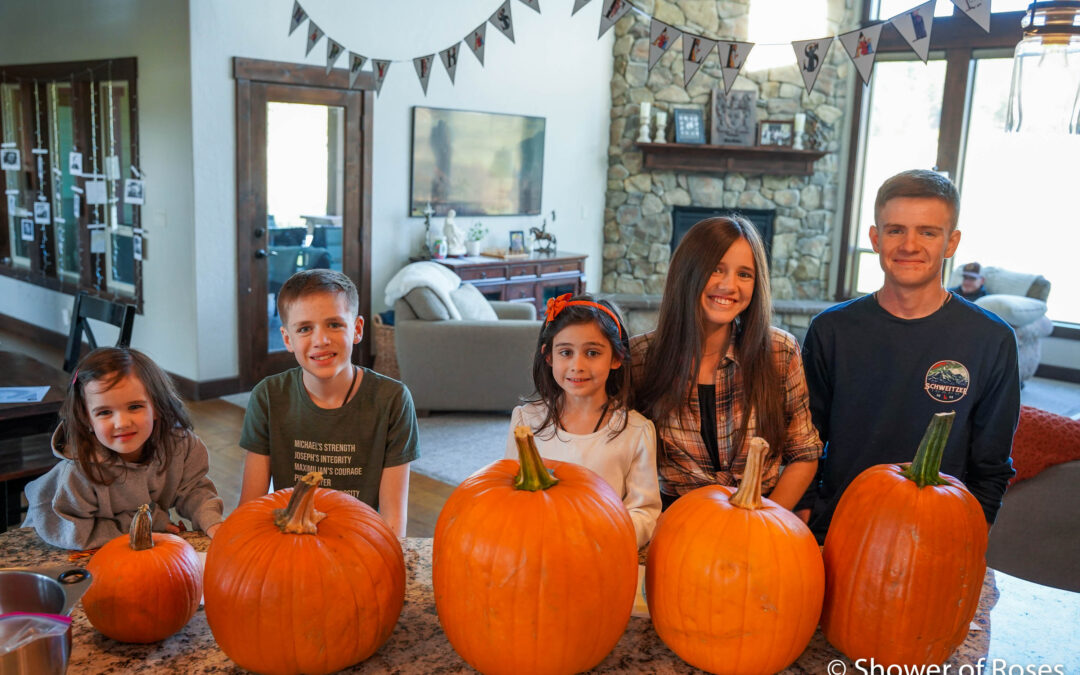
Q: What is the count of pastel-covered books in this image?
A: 0